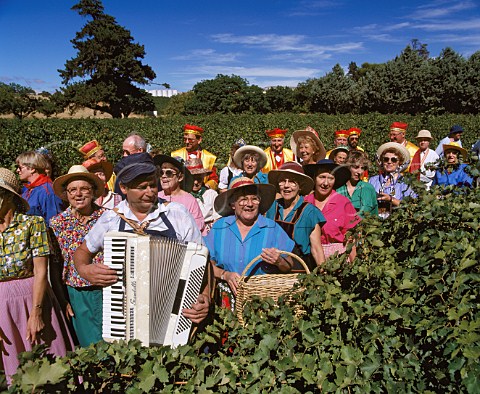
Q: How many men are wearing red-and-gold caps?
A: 6